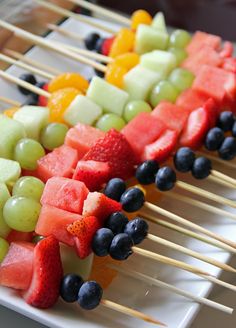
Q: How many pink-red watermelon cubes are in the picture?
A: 11